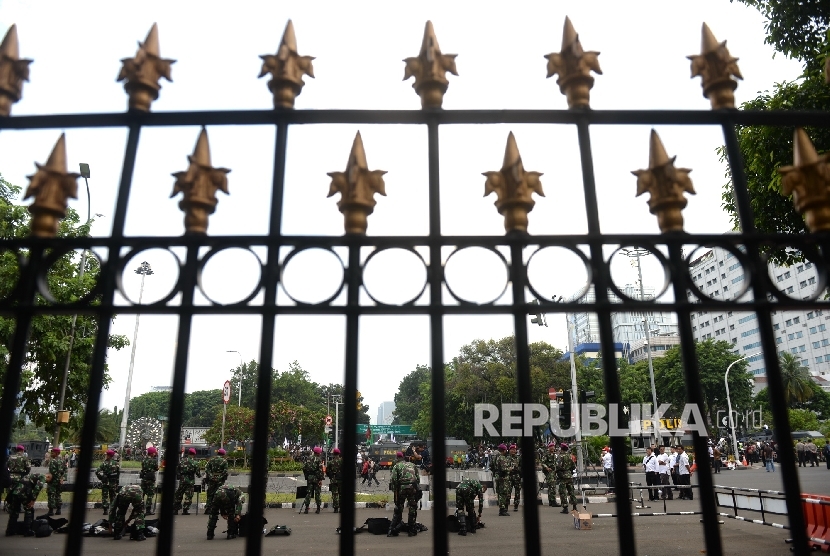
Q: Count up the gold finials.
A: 12